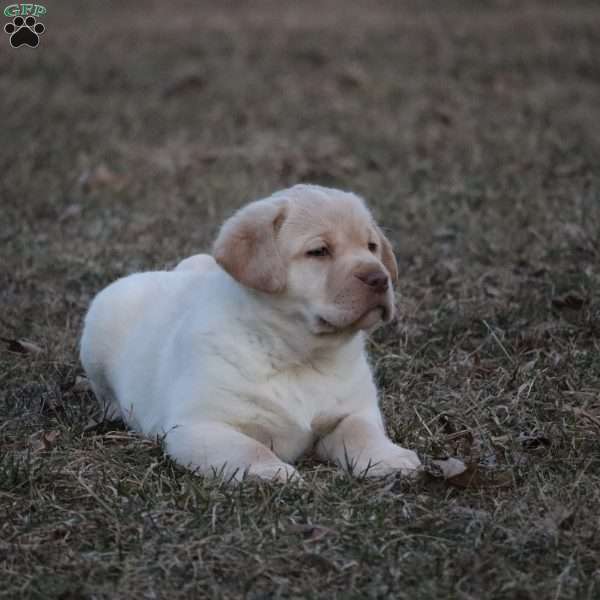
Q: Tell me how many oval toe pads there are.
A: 4